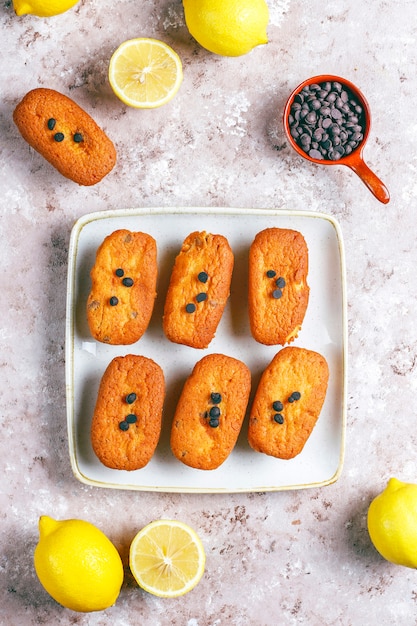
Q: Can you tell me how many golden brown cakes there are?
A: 7